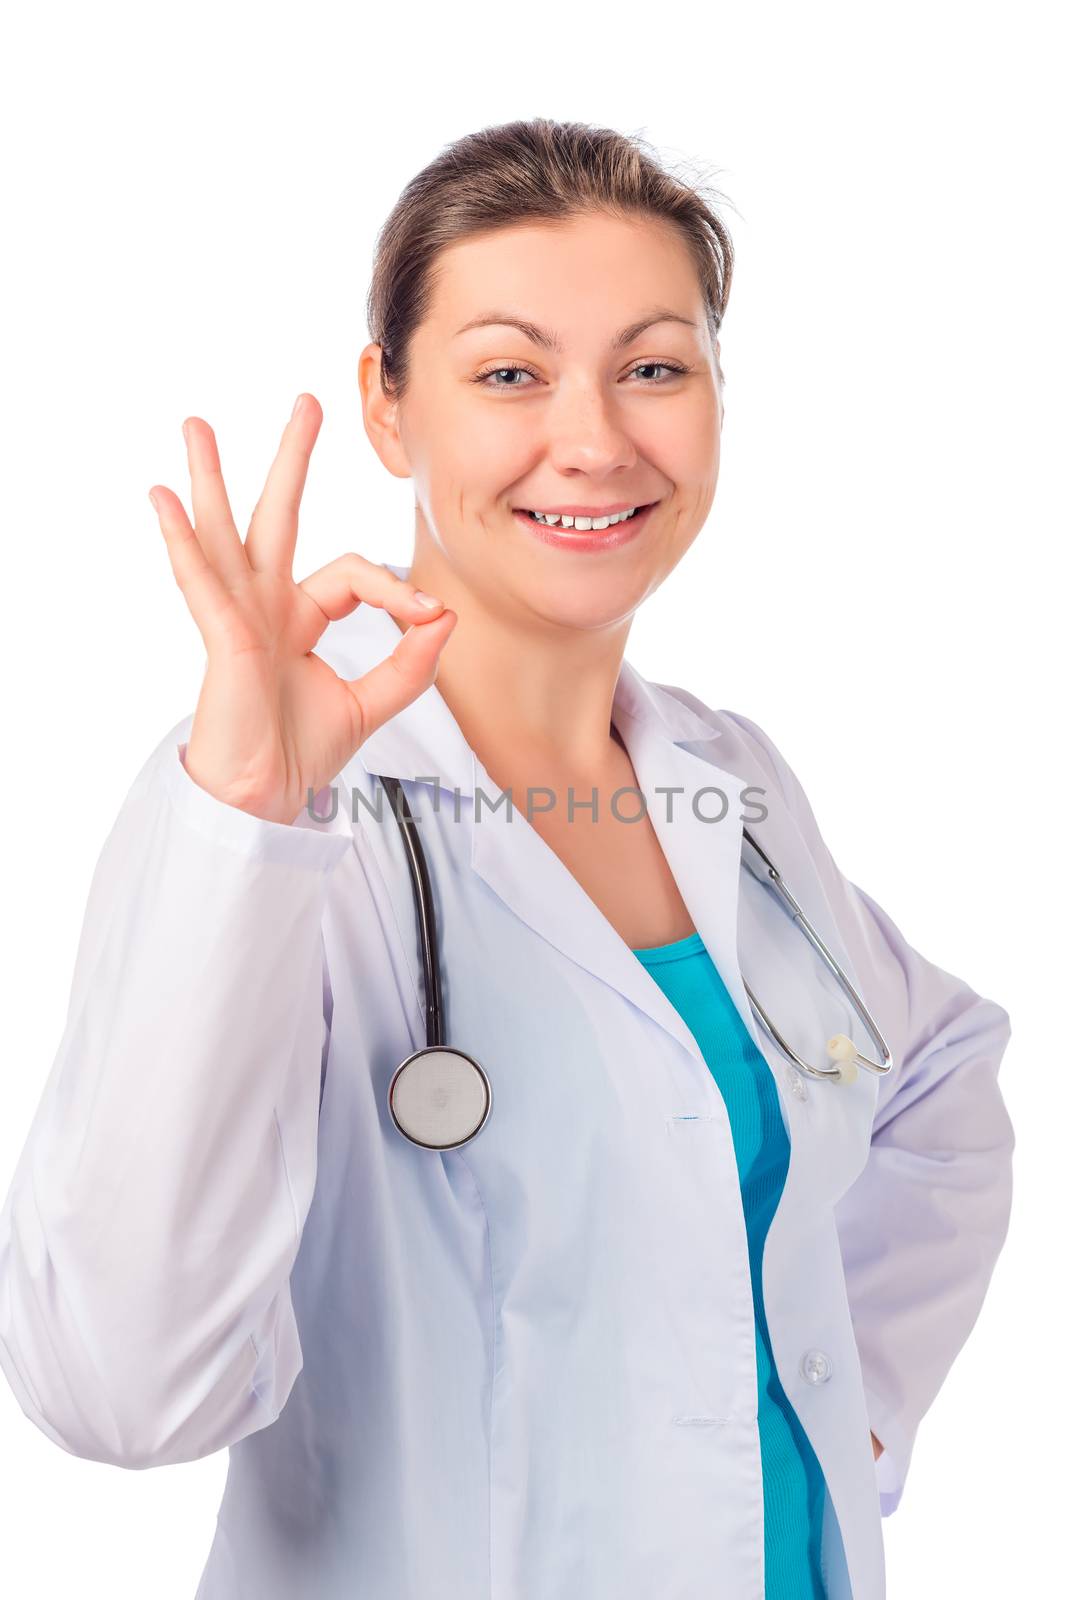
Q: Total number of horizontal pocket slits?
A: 2